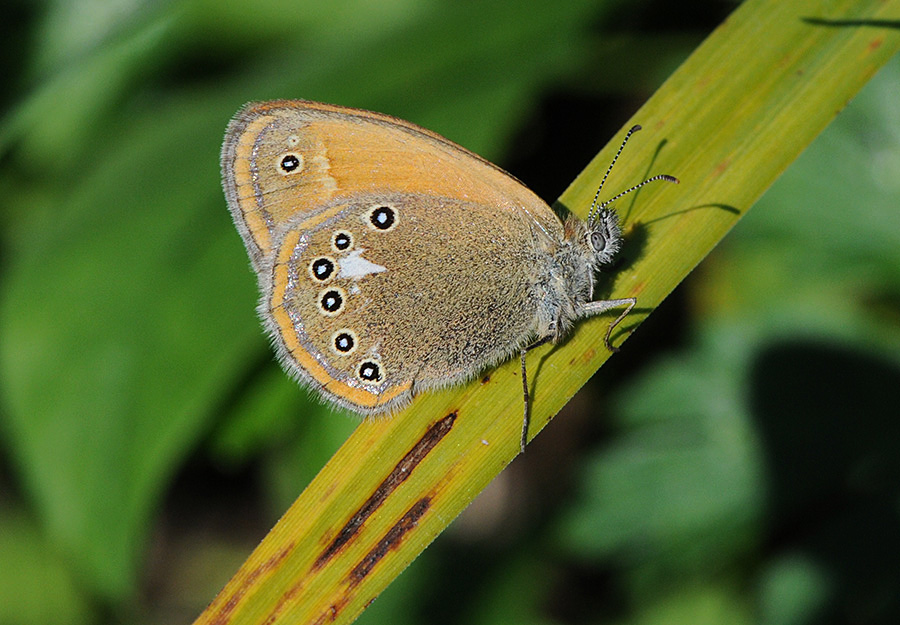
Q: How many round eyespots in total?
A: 7